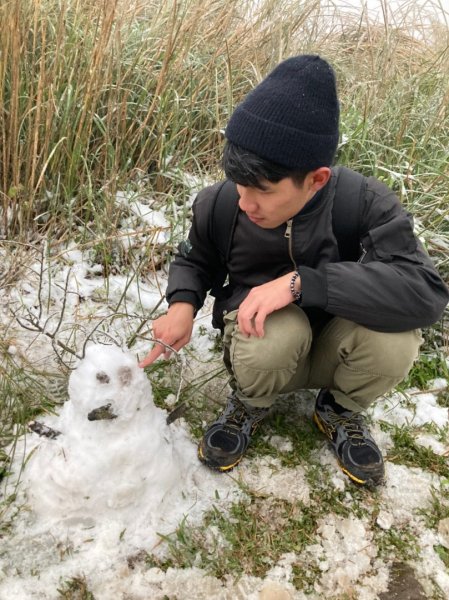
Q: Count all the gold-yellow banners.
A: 0